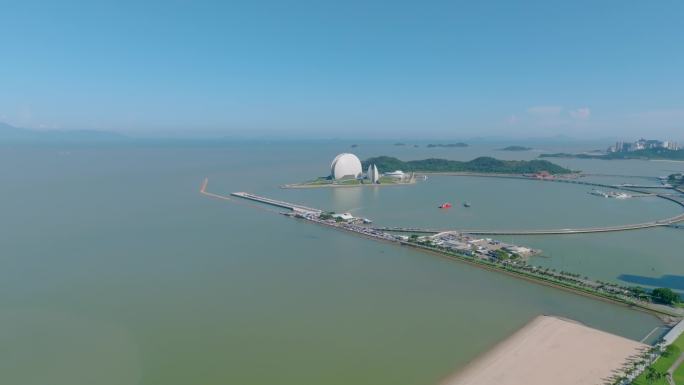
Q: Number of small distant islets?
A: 5